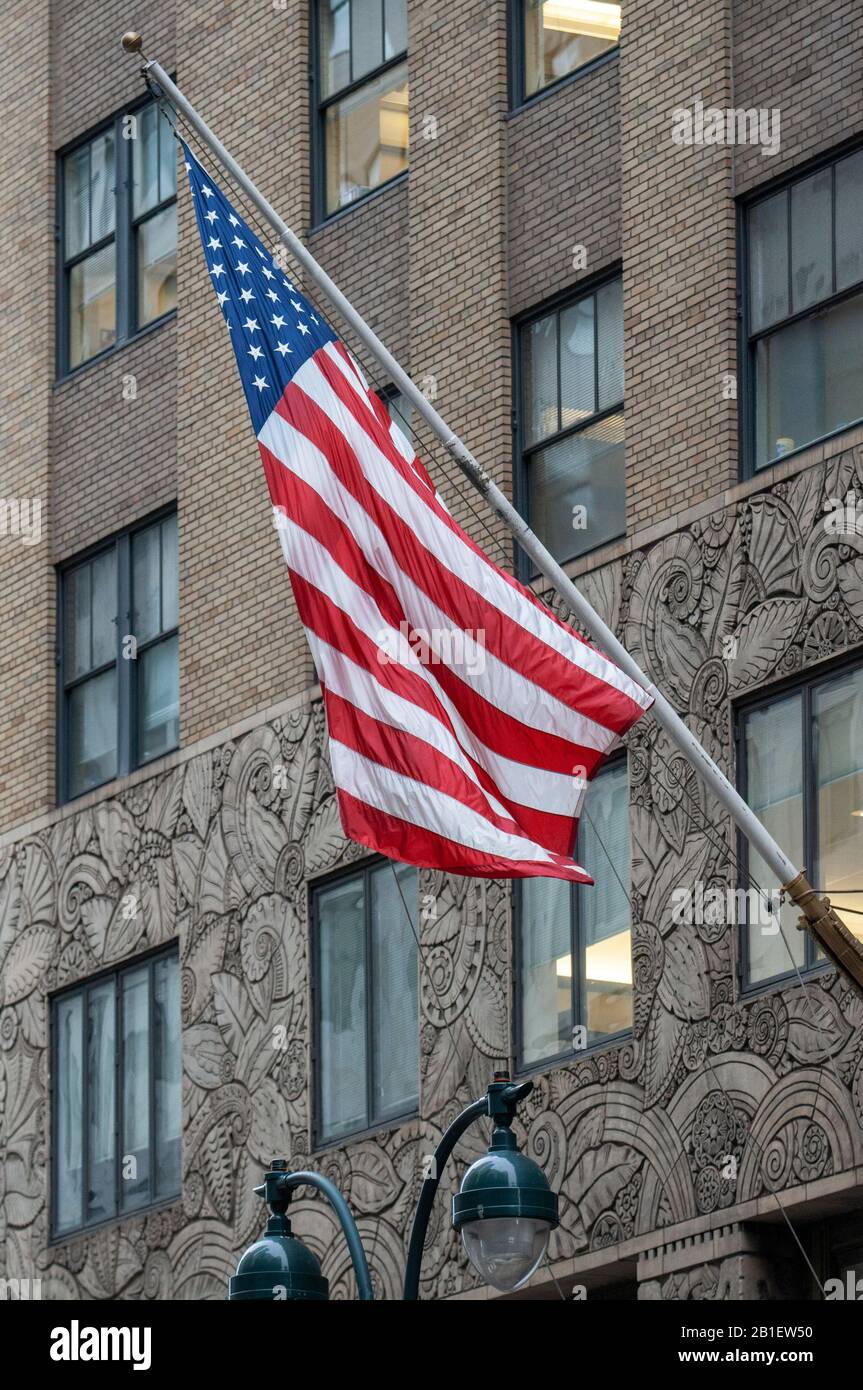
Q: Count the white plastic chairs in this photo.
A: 0